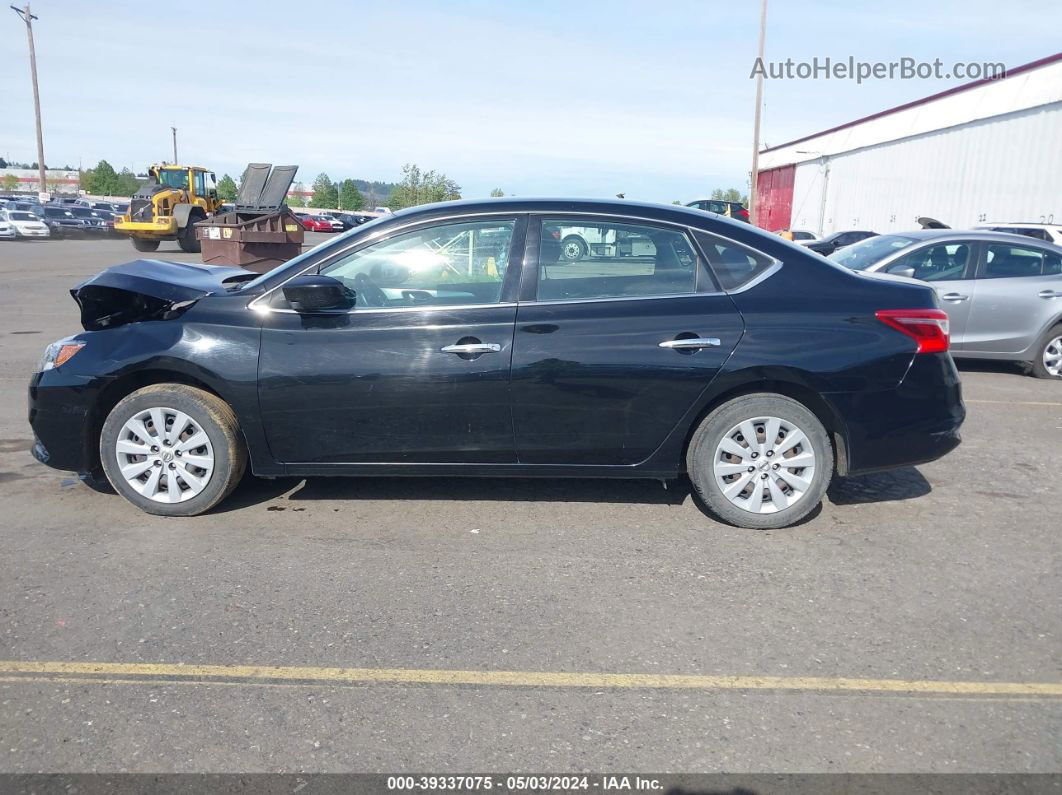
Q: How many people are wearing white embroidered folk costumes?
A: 0